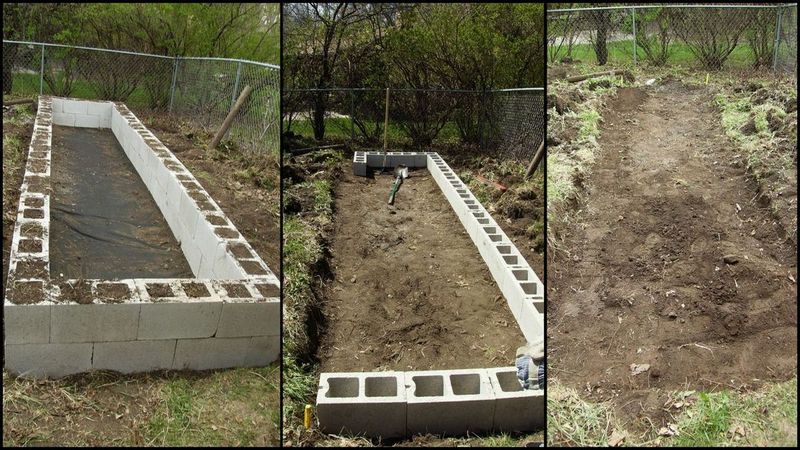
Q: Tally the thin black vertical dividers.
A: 2